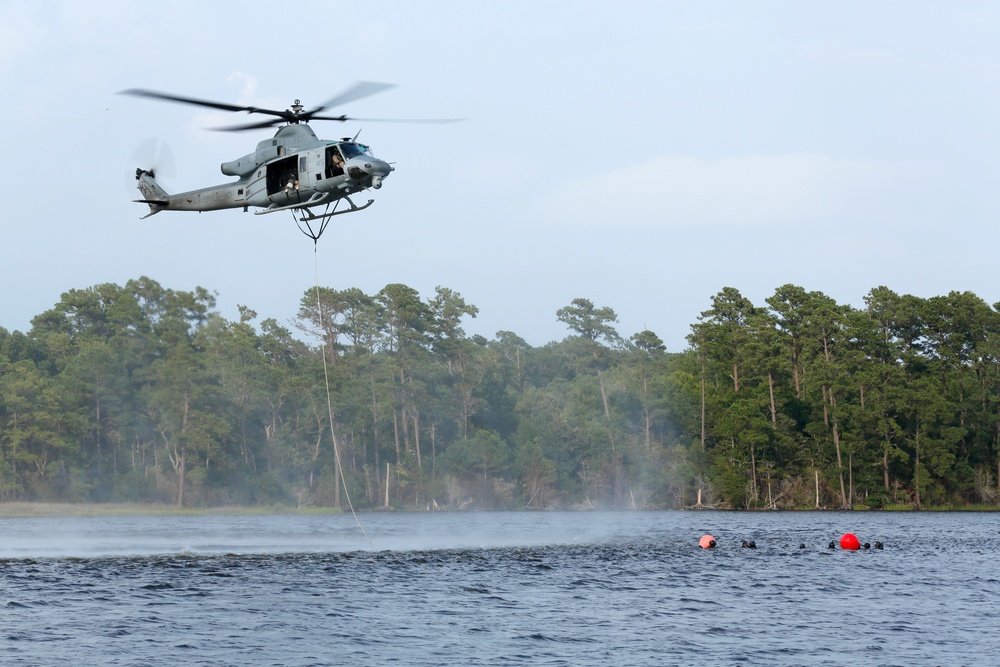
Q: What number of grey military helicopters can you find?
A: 1